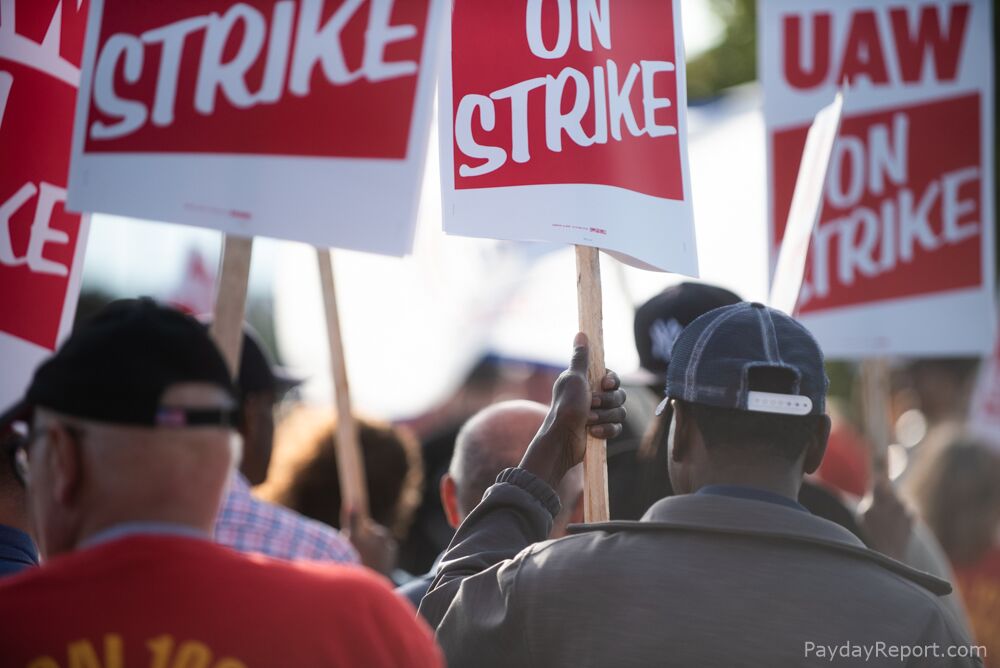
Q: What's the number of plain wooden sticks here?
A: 4